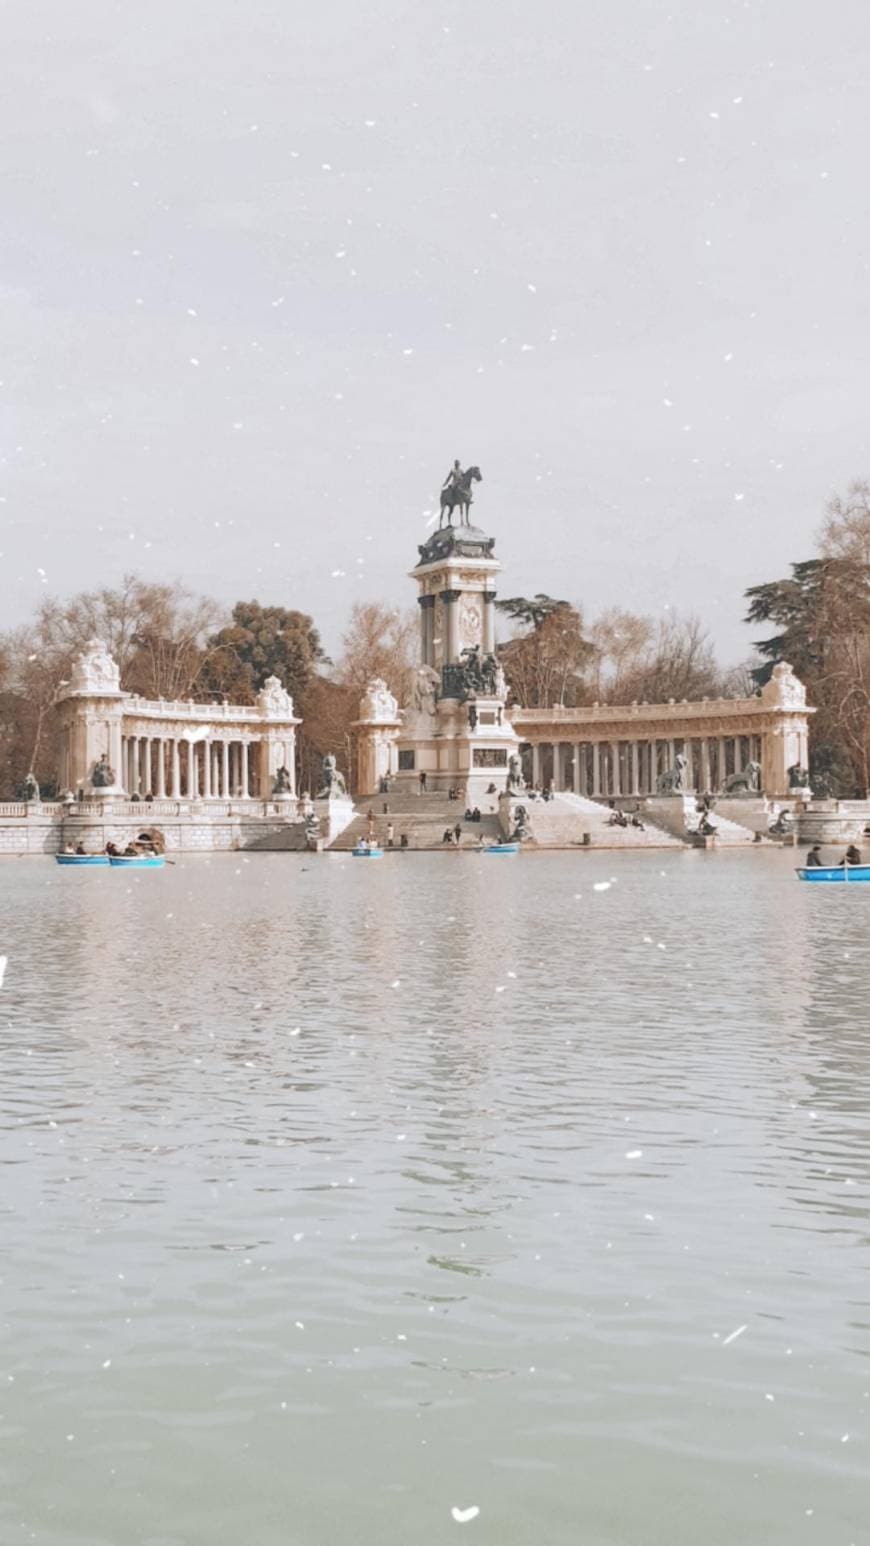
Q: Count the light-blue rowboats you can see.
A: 5